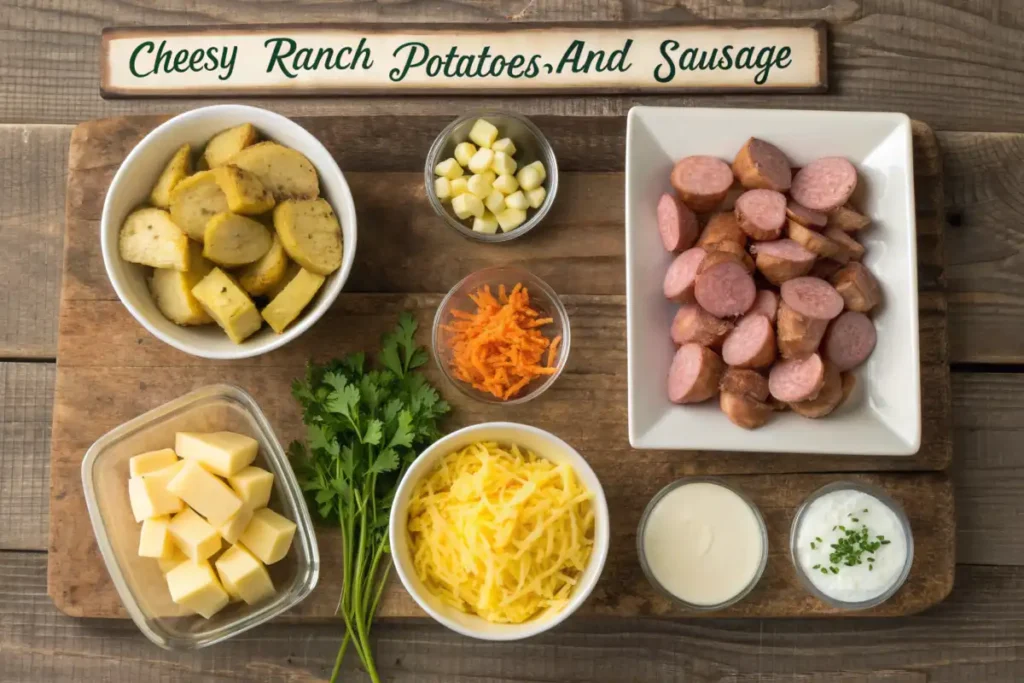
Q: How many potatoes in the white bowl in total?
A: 12